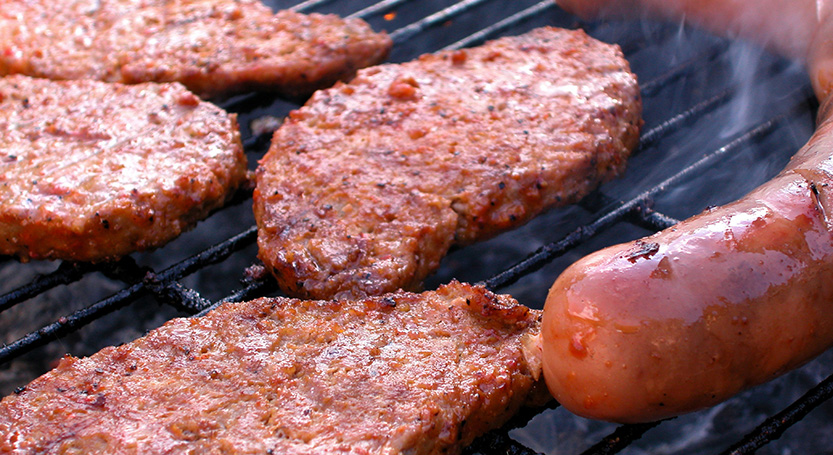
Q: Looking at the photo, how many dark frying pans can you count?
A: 0